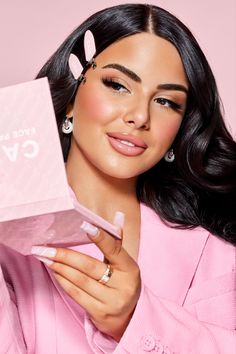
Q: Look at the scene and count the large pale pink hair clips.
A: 2